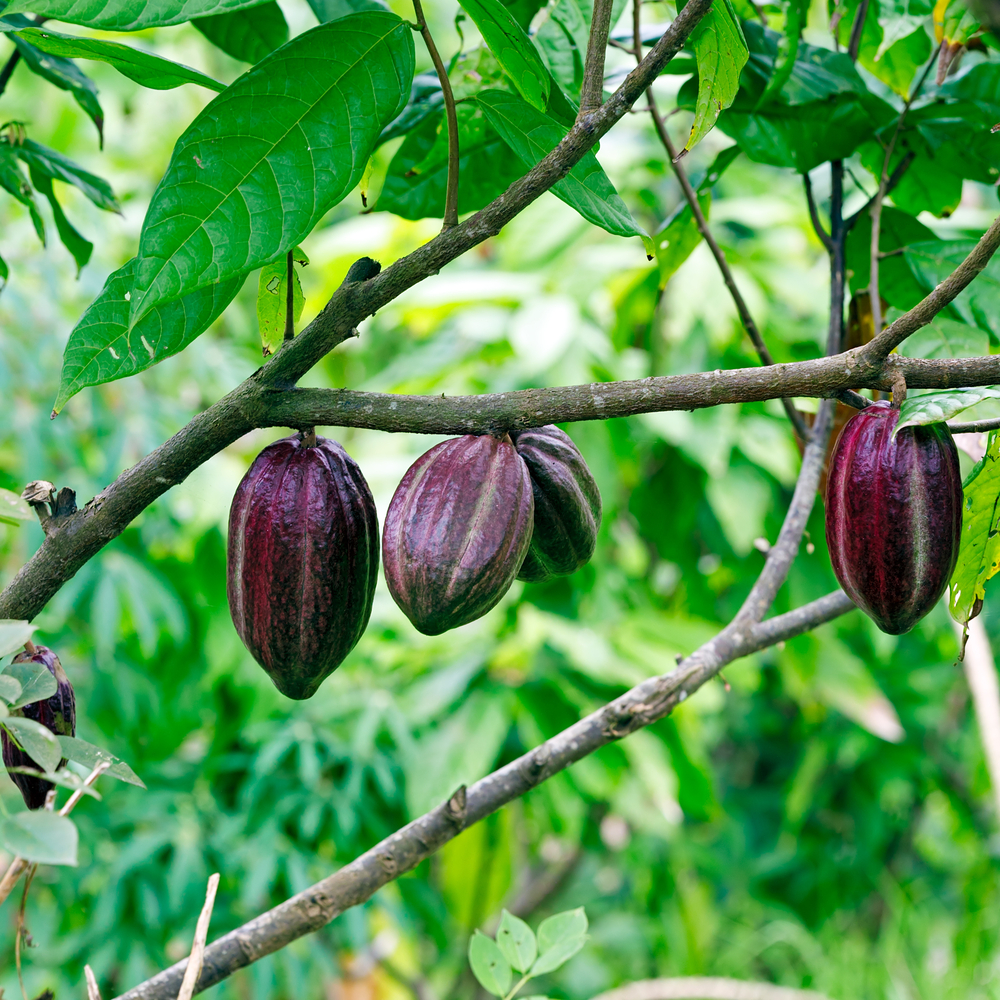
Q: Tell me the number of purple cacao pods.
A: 5